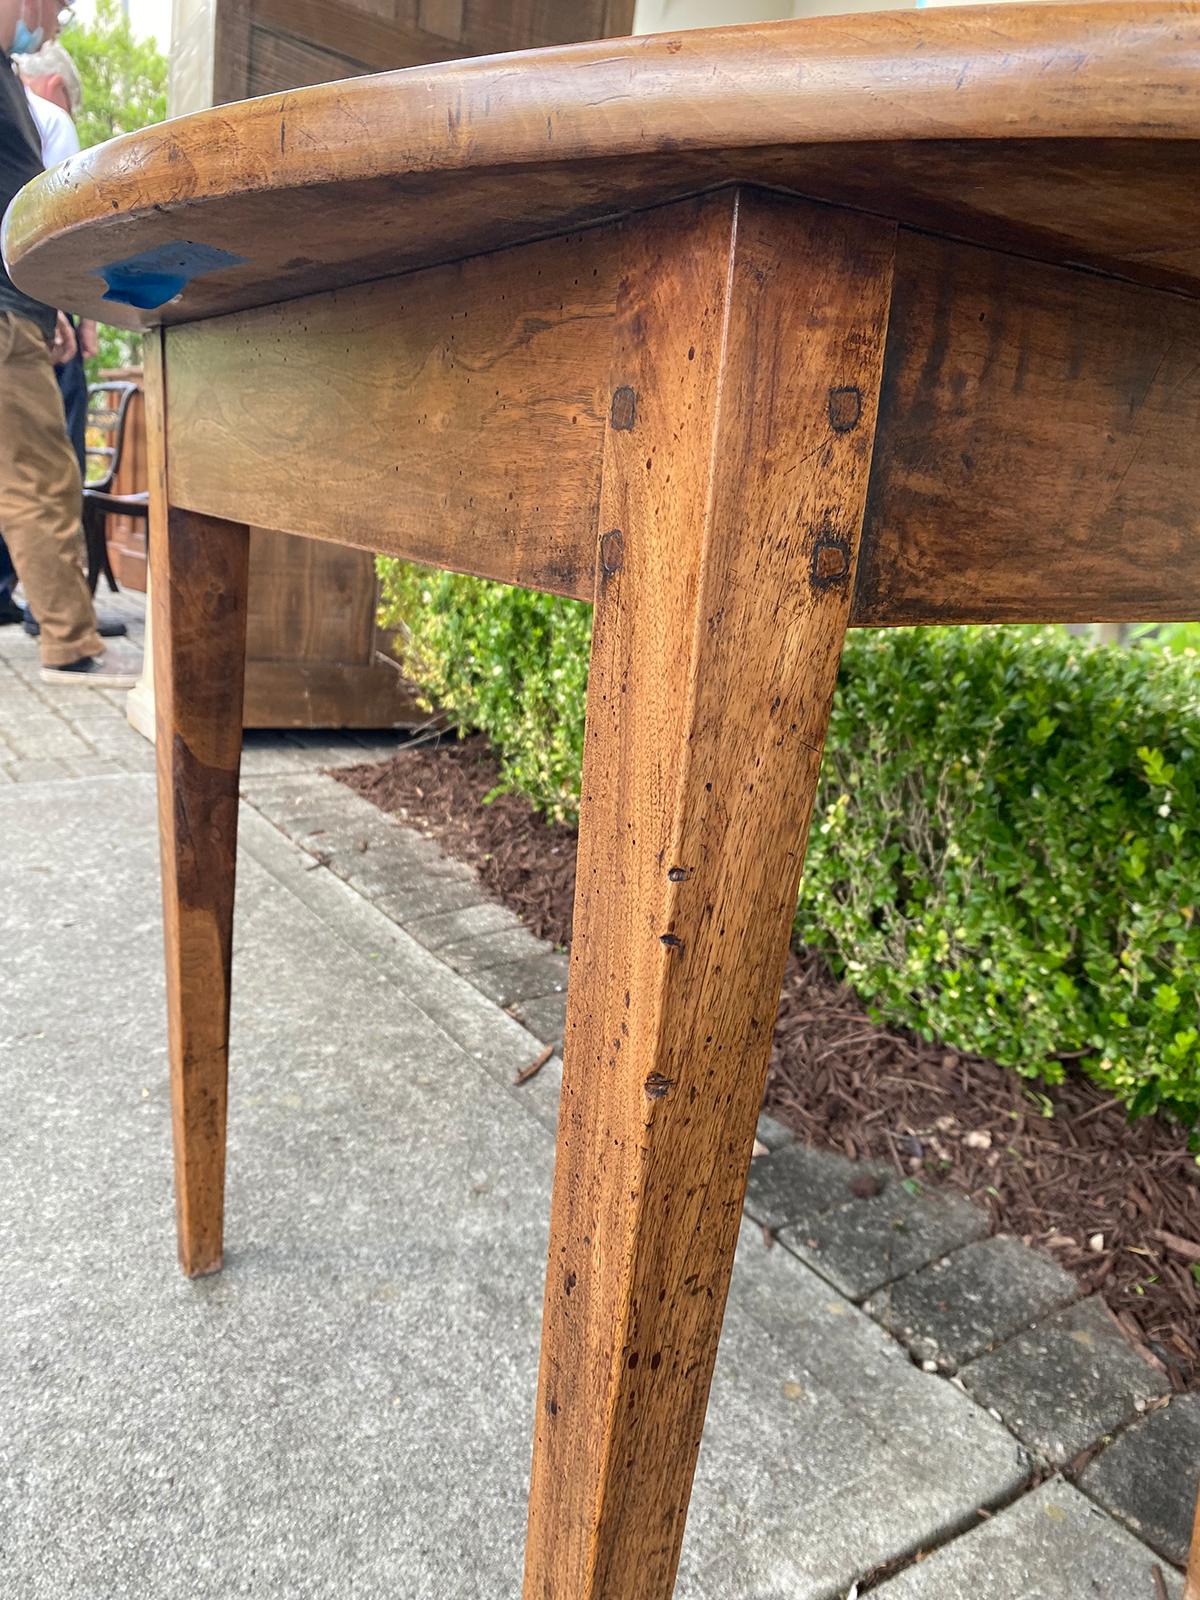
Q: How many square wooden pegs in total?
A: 4